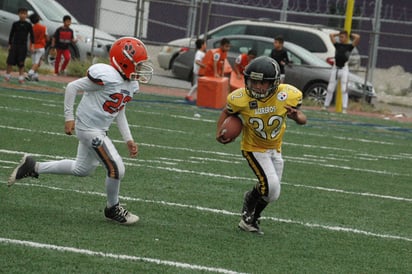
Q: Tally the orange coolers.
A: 2